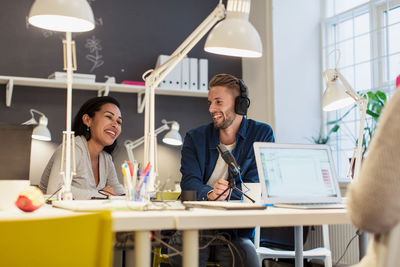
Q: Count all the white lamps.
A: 5